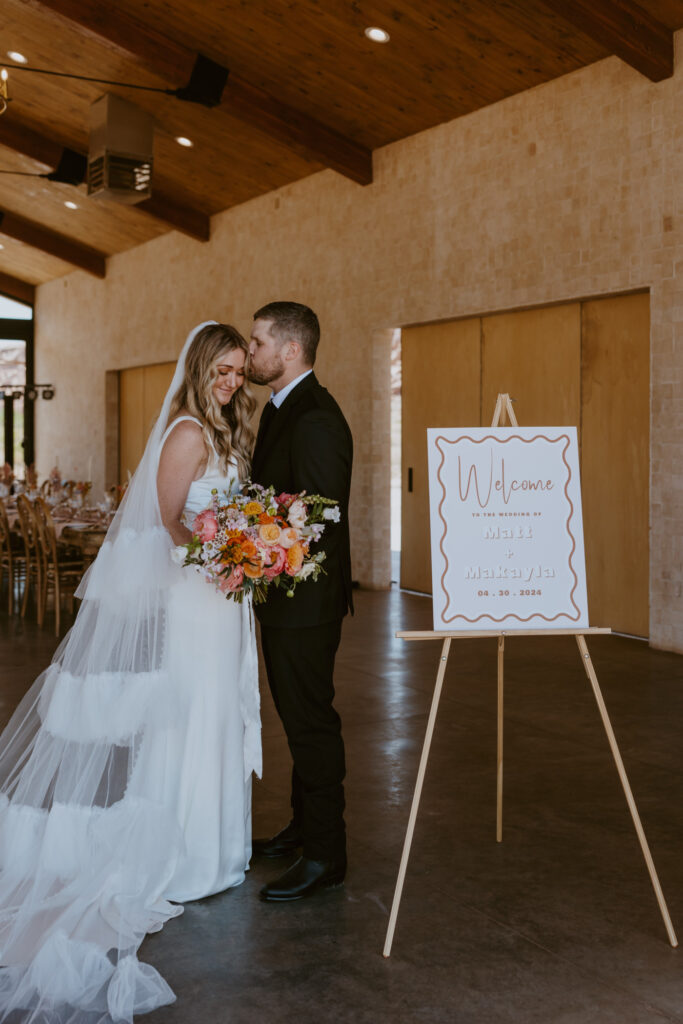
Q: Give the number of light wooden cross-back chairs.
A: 3